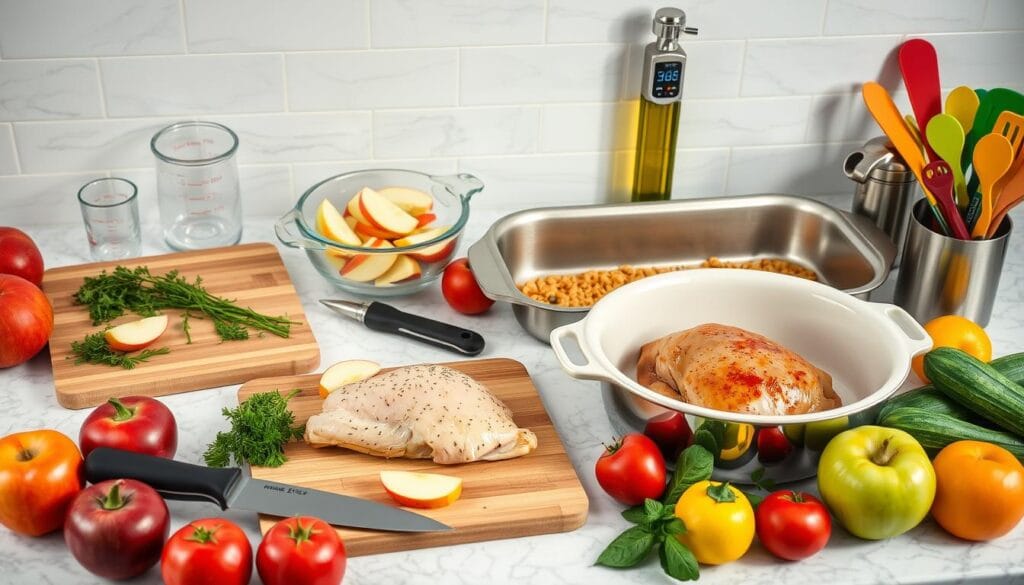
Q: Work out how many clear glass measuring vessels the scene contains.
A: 2